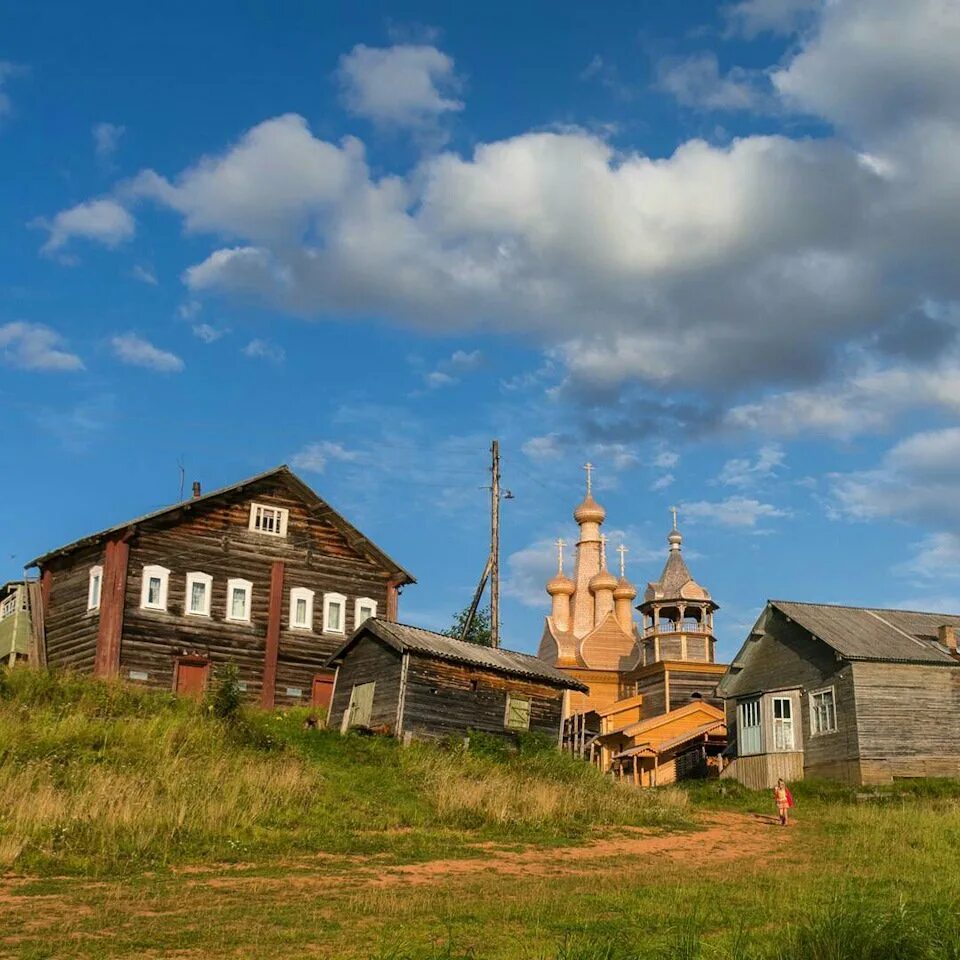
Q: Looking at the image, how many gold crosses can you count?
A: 5